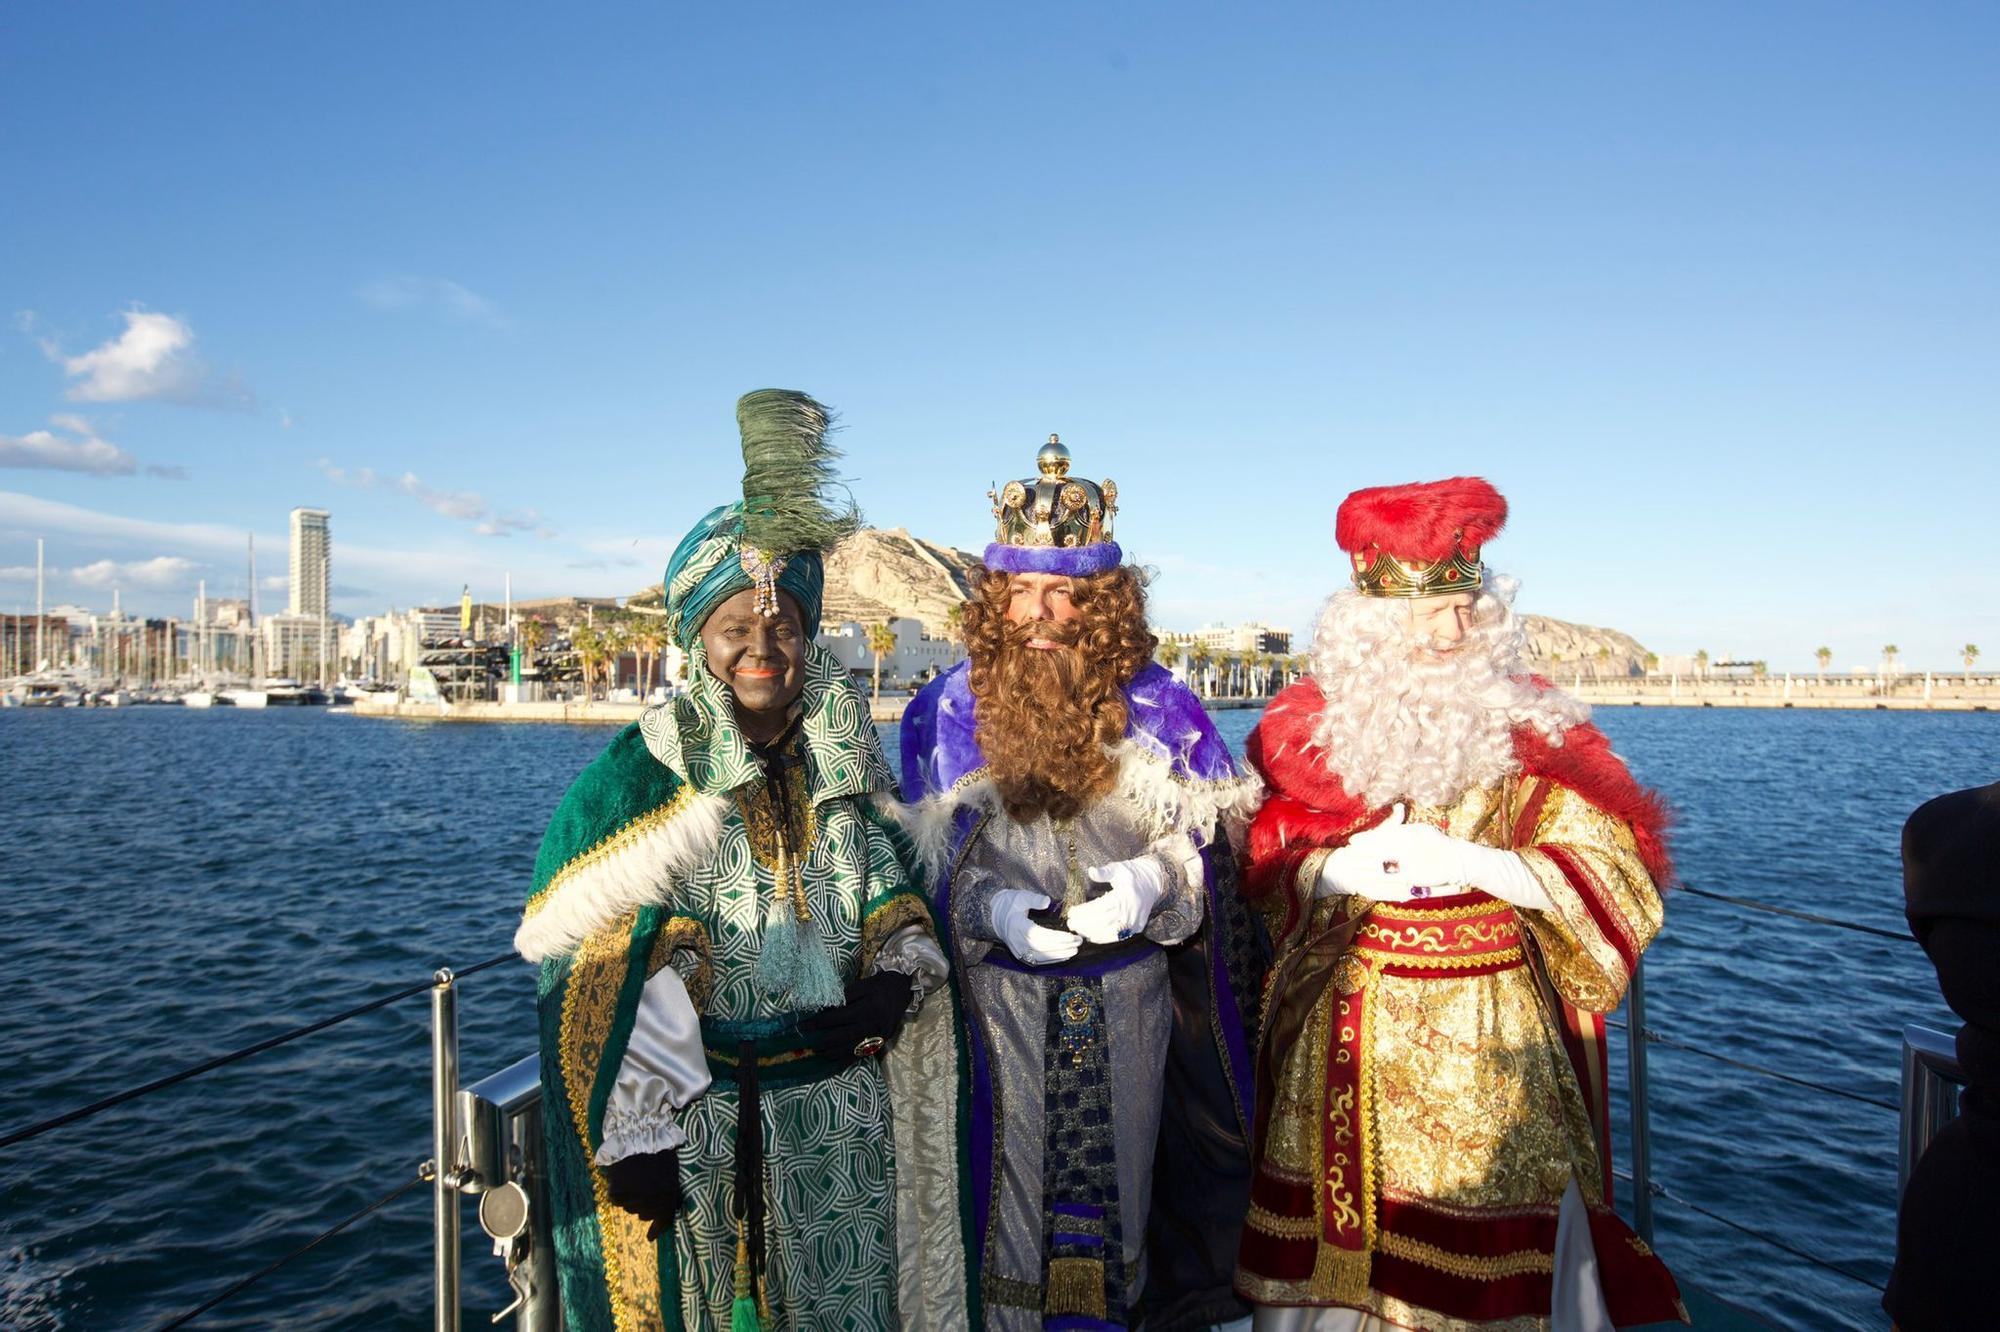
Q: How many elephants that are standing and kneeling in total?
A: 0